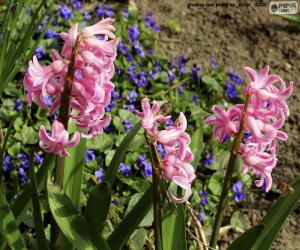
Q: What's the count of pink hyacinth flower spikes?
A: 3